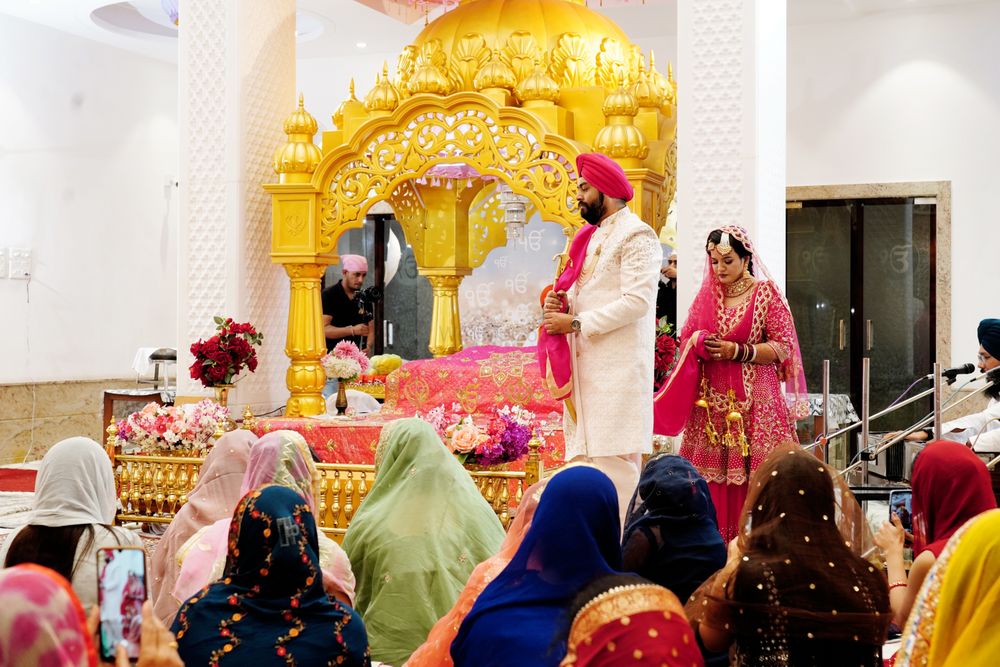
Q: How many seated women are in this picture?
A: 13